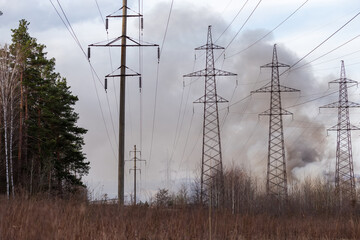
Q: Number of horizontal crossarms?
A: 15